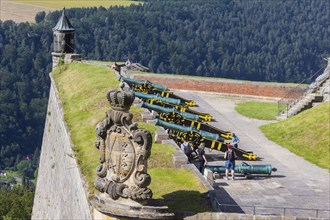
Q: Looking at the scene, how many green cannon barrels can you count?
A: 5